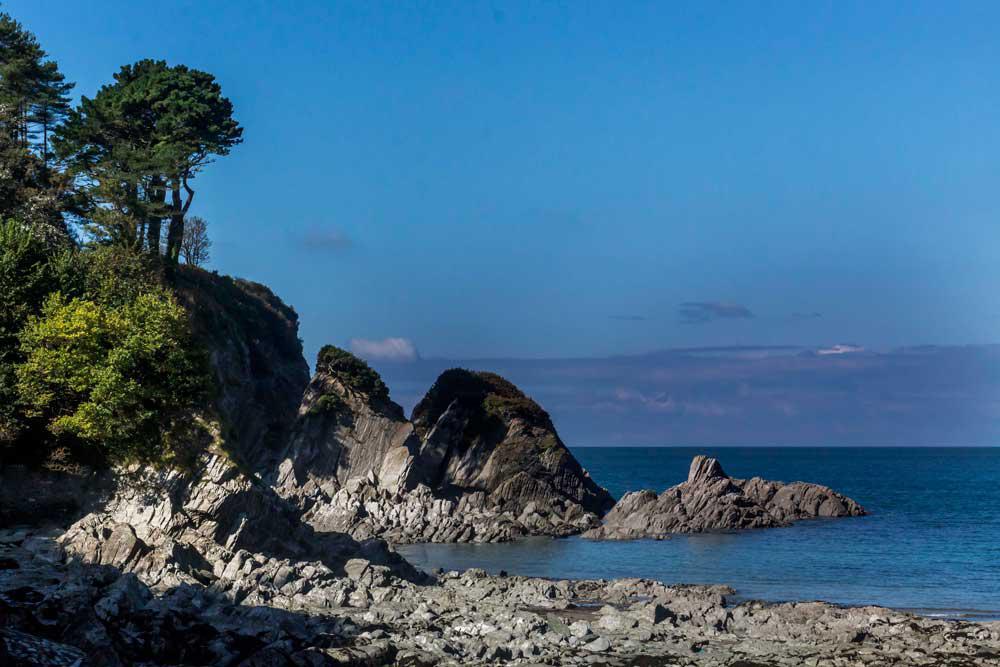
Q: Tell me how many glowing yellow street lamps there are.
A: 0